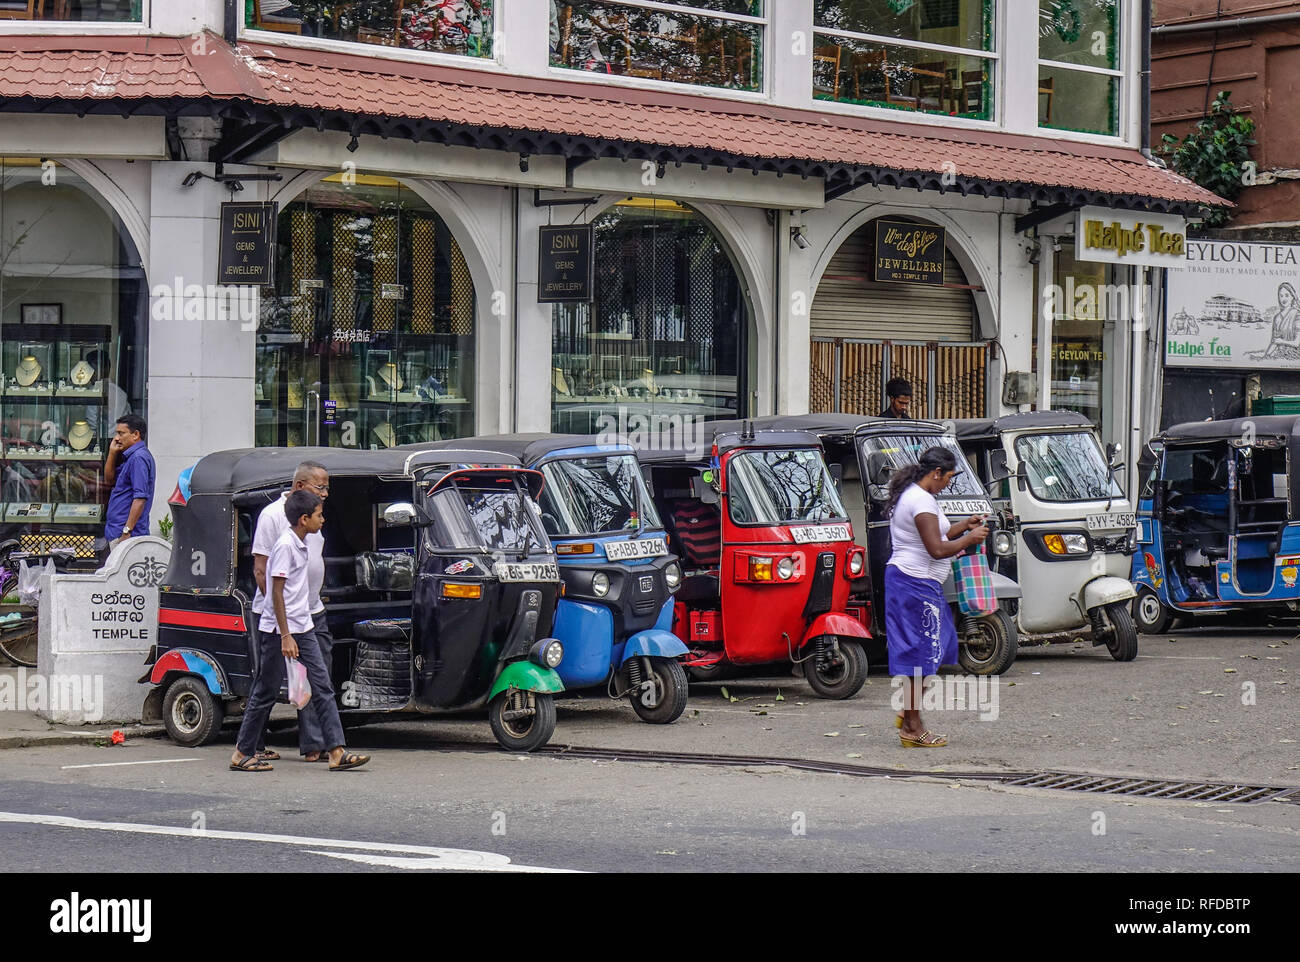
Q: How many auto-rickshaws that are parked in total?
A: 6